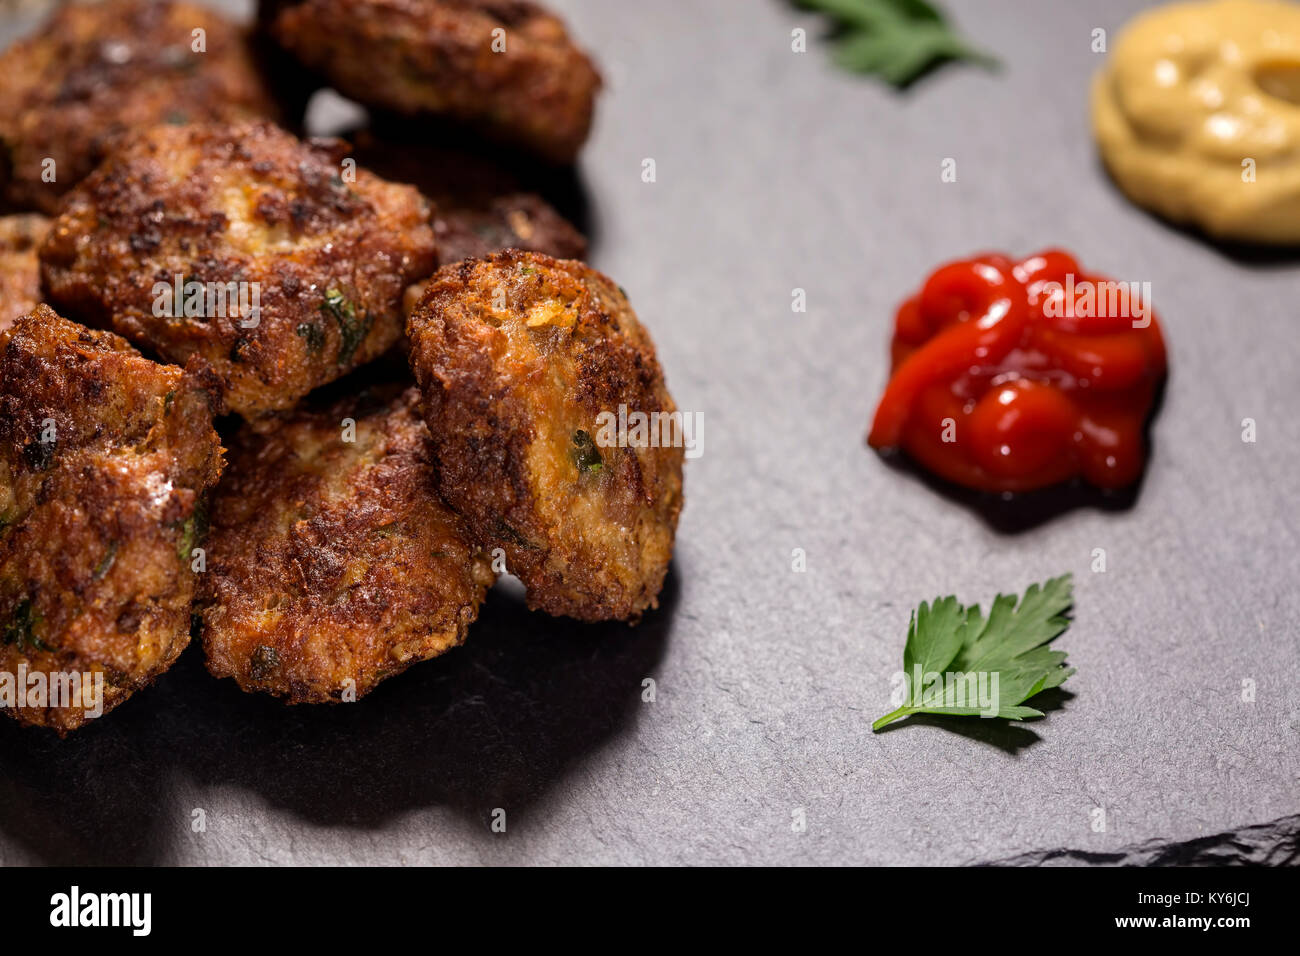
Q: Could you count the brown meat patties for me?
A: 8